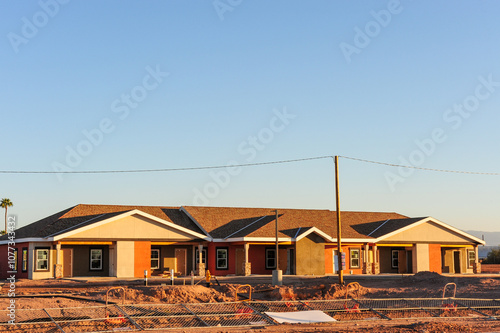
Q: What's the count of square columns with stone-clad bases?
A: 6